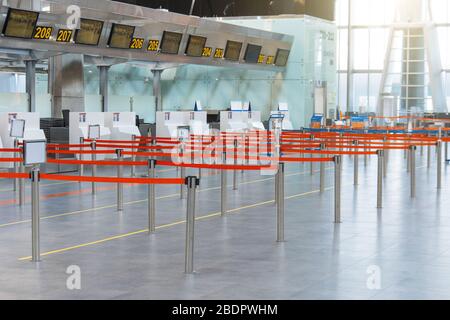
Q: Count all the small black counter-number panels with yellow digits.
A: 8